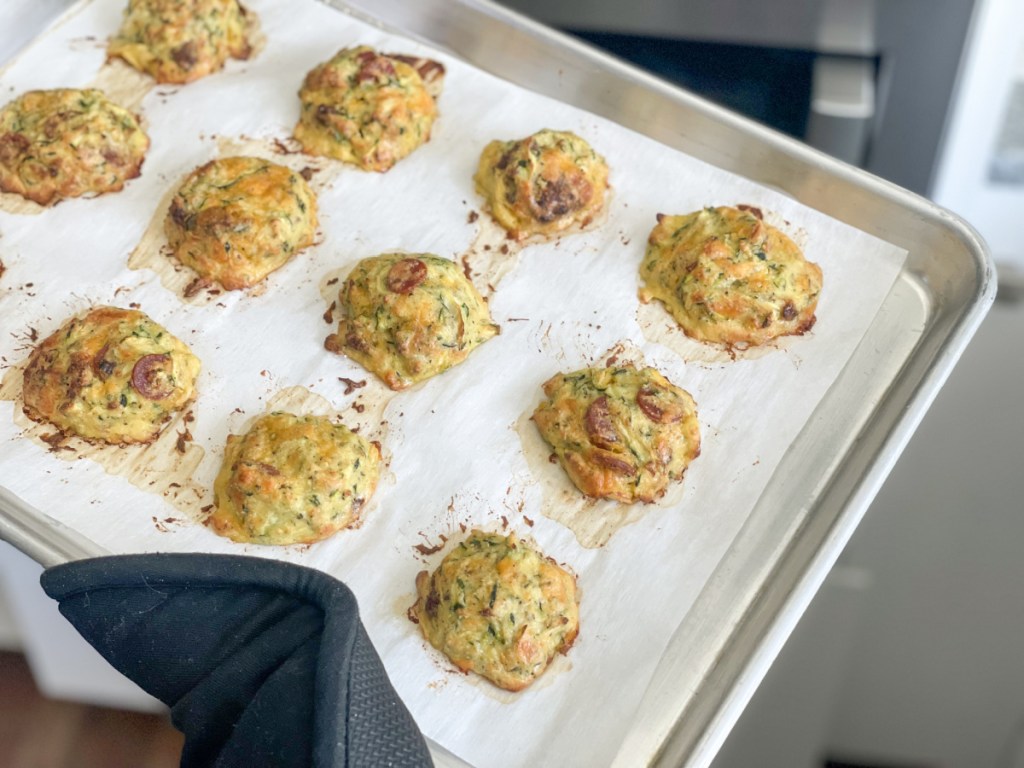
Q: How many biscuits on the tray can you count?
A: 11